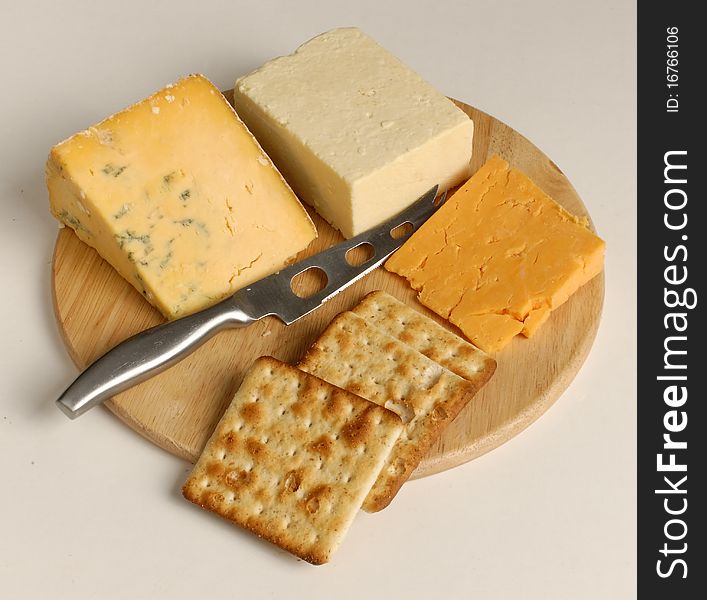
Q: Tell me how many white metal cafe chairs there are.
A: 0